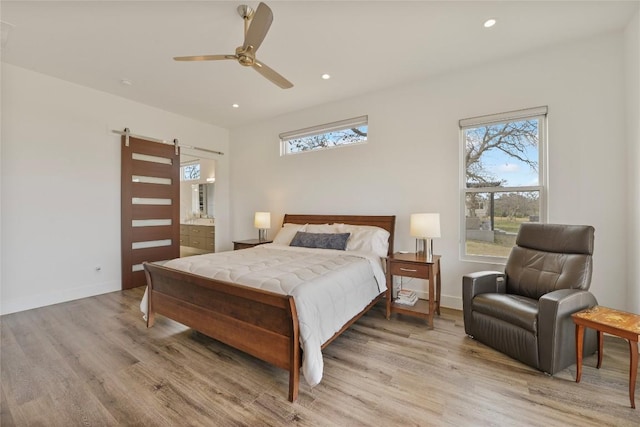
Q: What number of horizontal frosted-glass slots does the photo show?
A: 6